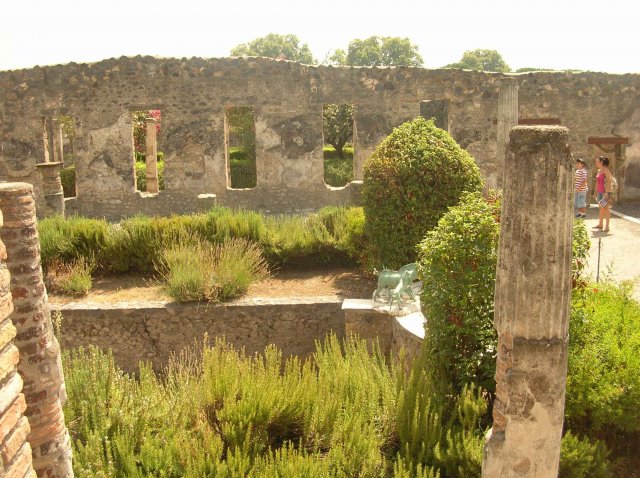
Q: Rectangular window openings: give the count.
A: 5